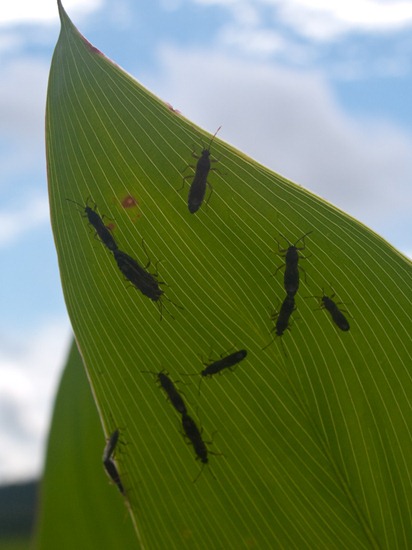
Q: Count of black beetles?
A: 11